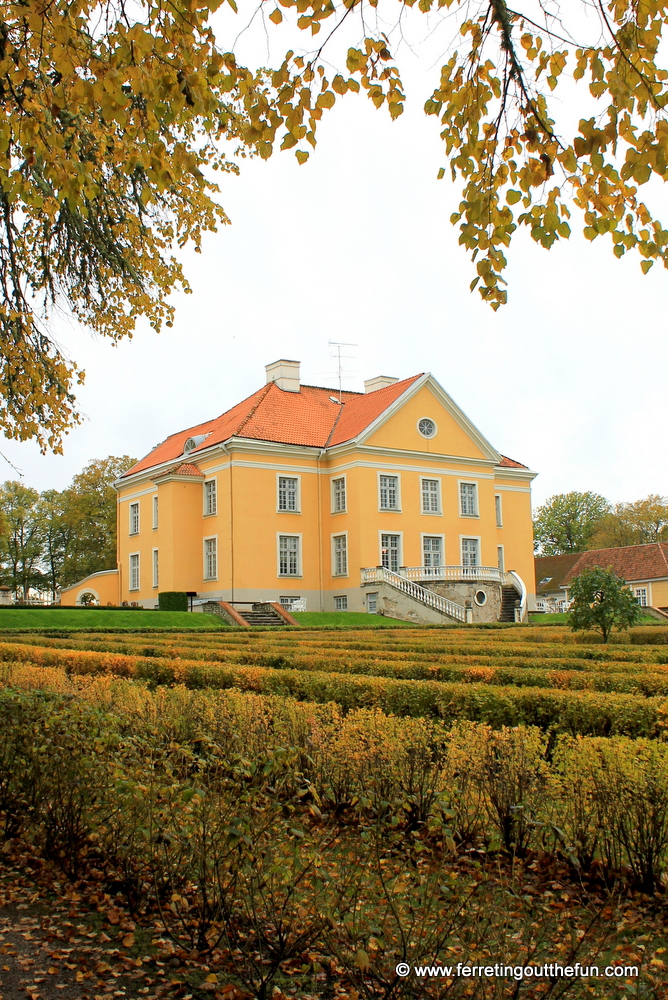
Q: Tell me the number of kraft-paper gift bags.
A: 0